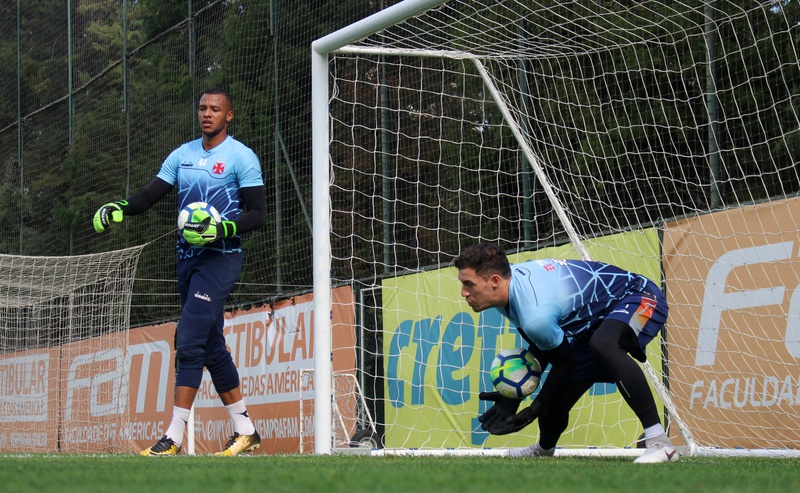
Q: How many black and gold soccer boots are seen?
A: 2